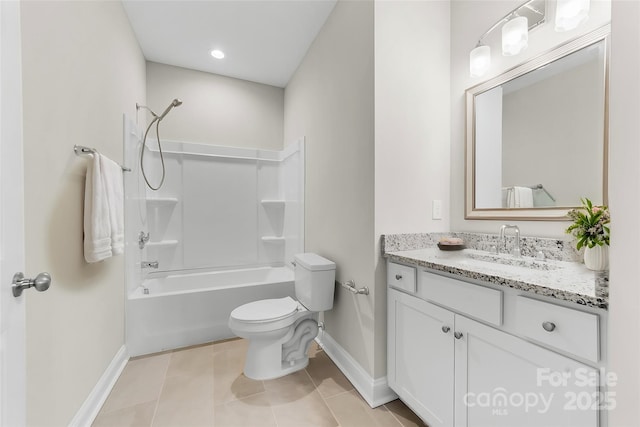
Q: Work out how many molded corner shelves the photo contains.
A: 4